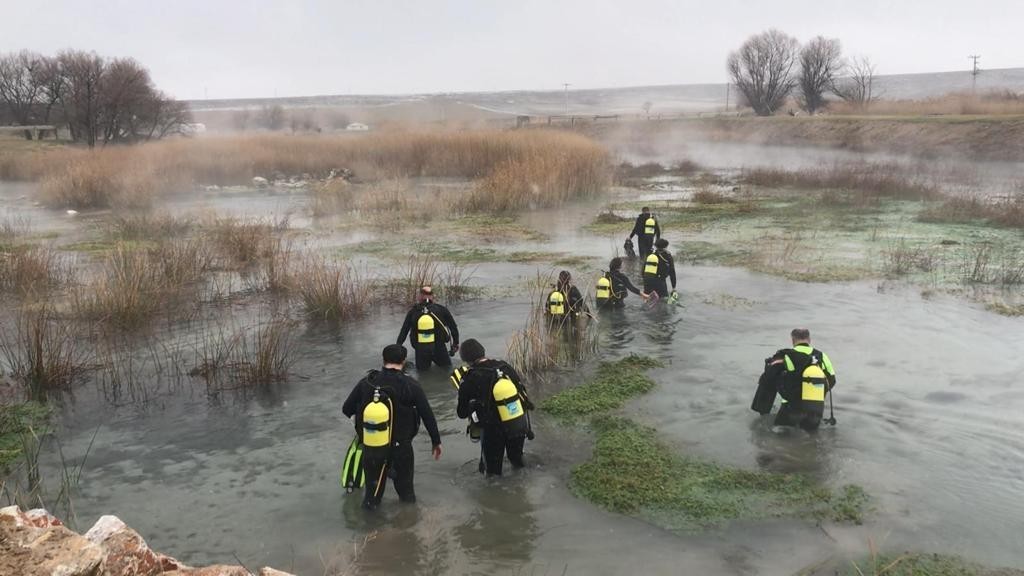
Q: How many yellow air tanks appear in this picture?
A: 8